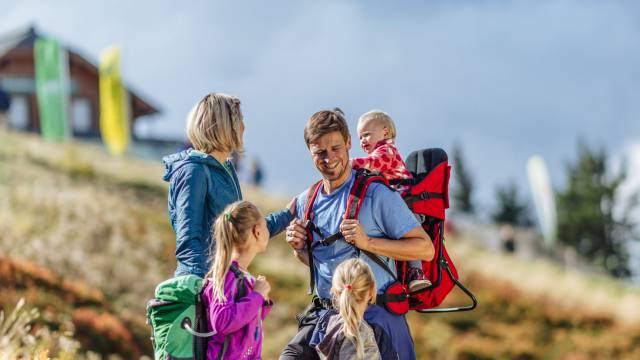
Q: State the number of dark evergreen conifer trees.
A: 3